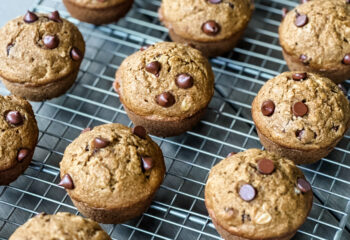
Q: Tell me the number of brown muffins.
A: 10